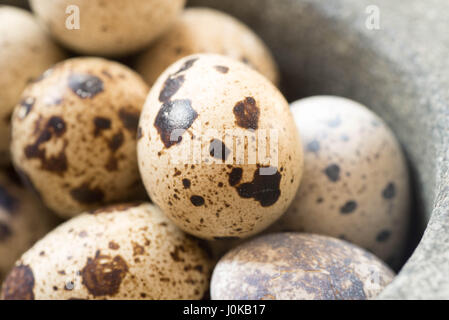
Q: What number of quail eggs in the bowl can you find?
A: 9